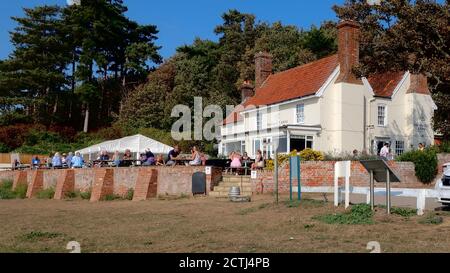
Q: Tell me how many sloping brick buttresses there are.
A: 5